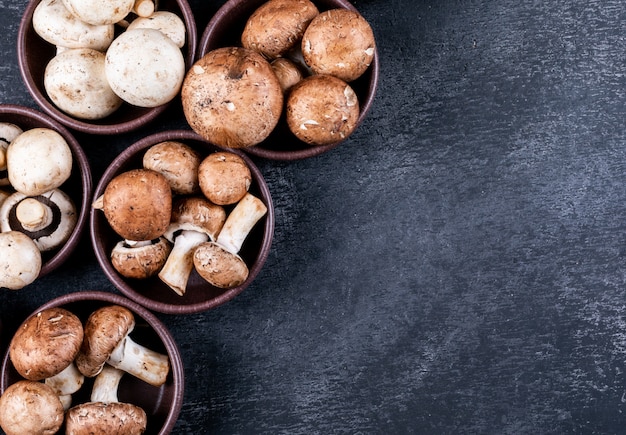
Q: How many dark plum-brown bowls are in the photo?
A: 5